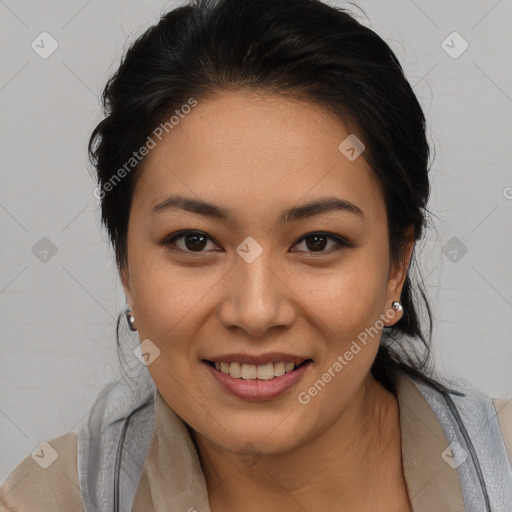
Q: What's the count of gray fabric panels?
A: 2